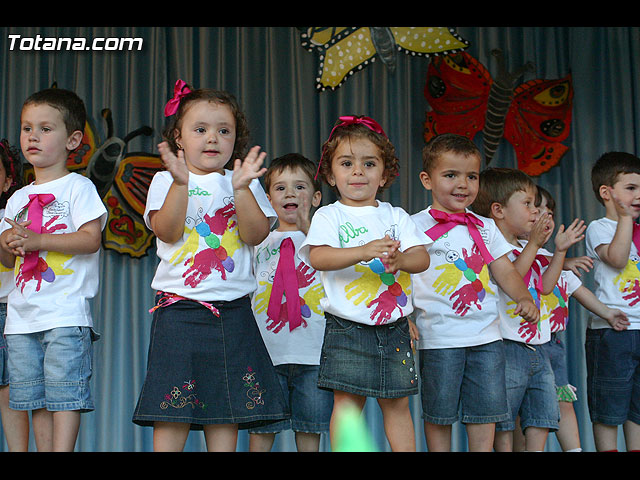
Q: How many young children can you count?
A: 9